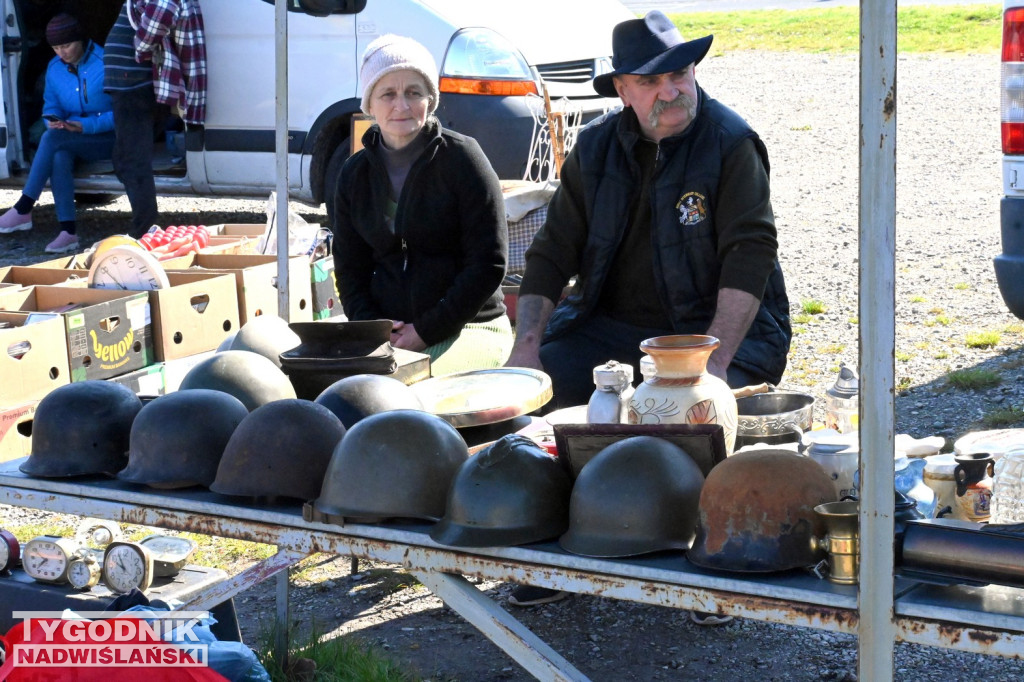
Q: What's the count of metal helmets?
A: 11